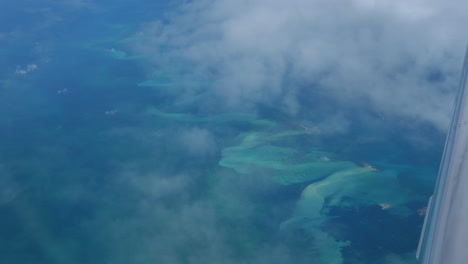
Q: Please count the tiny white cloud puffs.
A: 3